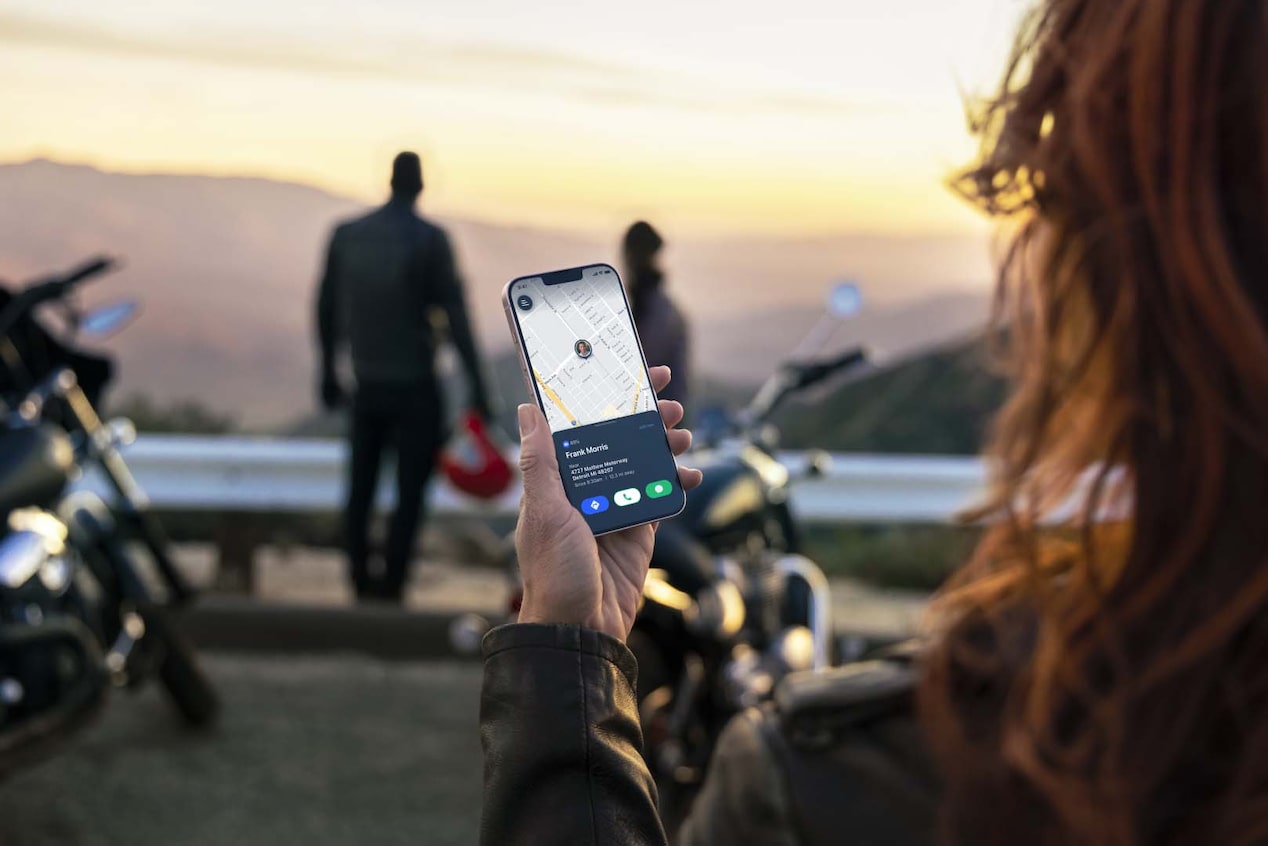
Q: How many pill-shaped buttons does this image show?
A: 3